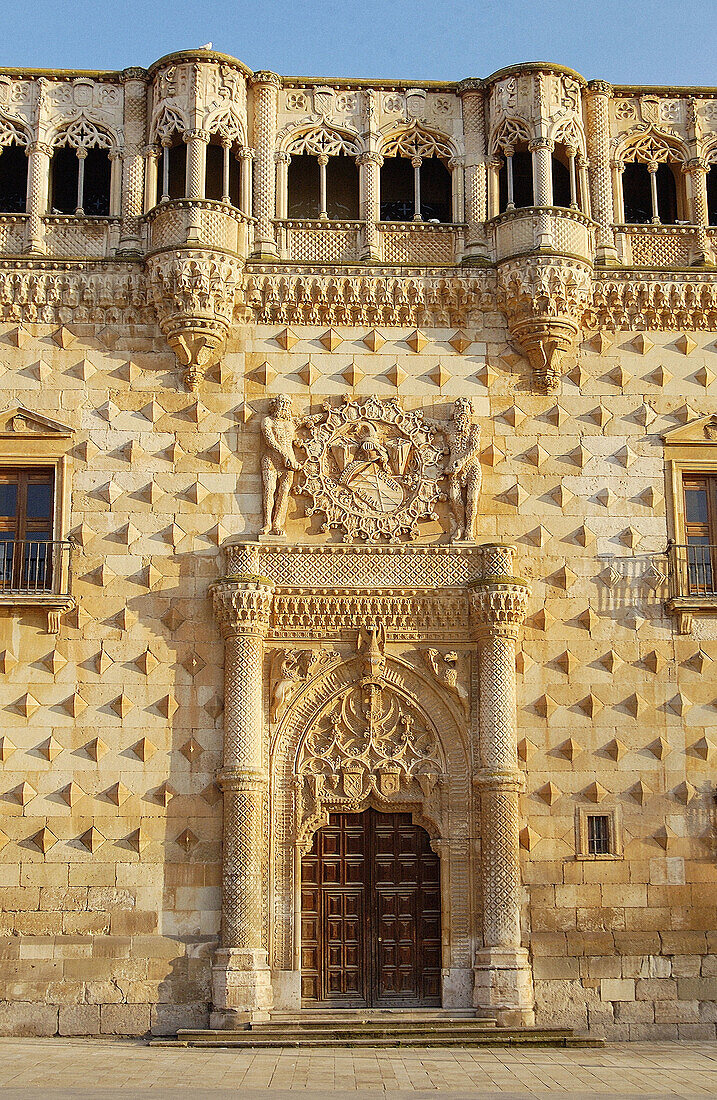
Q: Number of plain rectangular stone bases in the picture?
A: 2